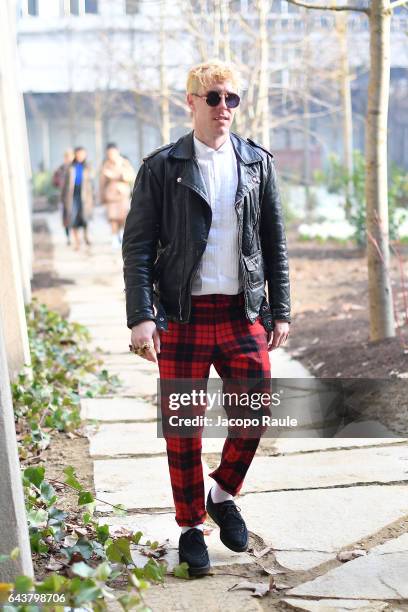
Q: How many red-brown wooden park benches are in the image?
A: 0